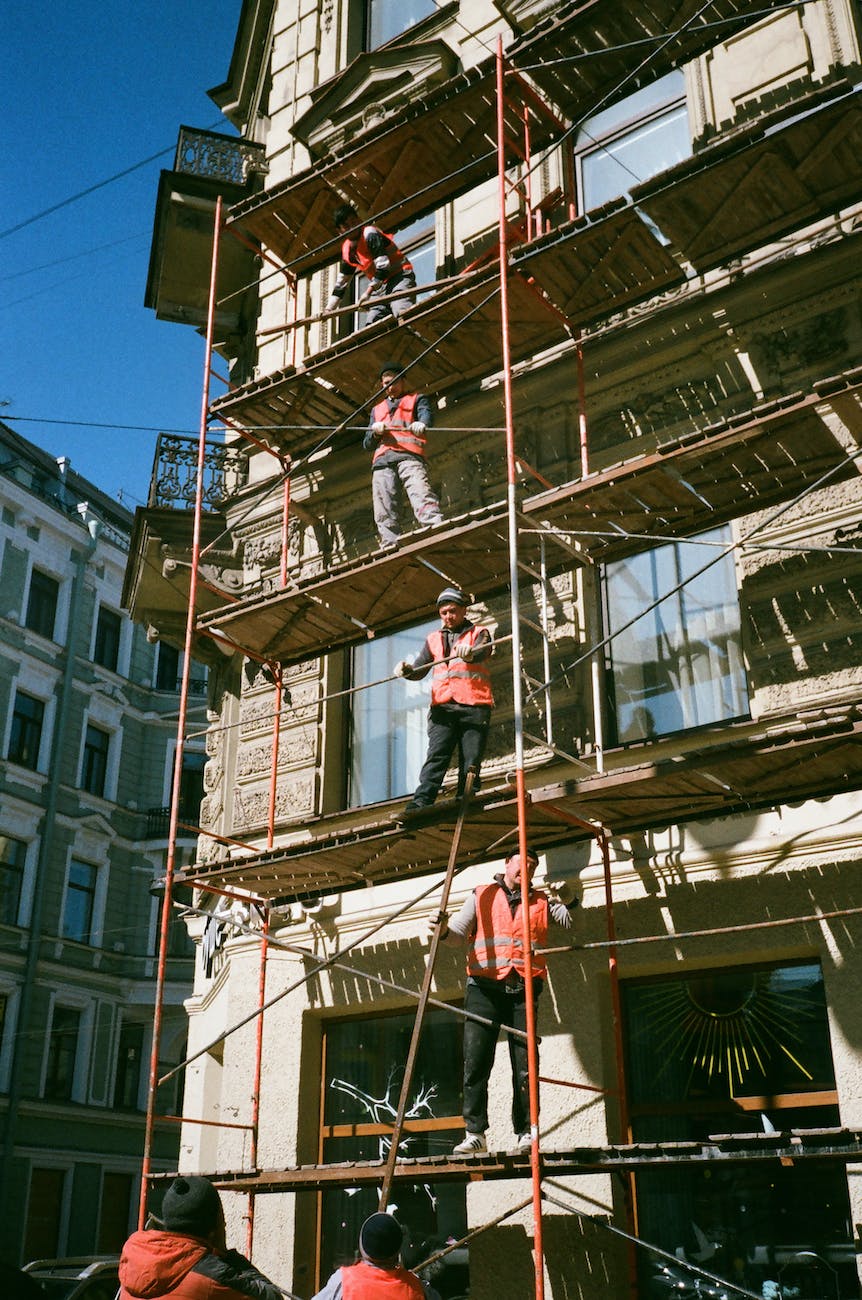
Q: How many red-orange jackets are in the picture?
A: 6